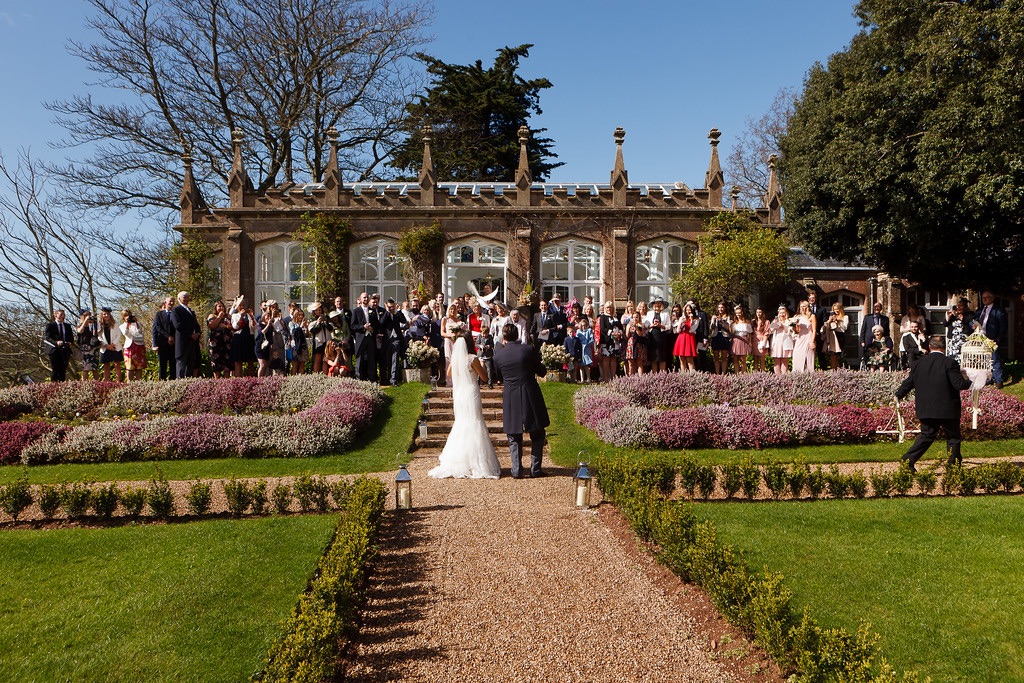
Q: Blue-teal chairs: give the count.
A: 0